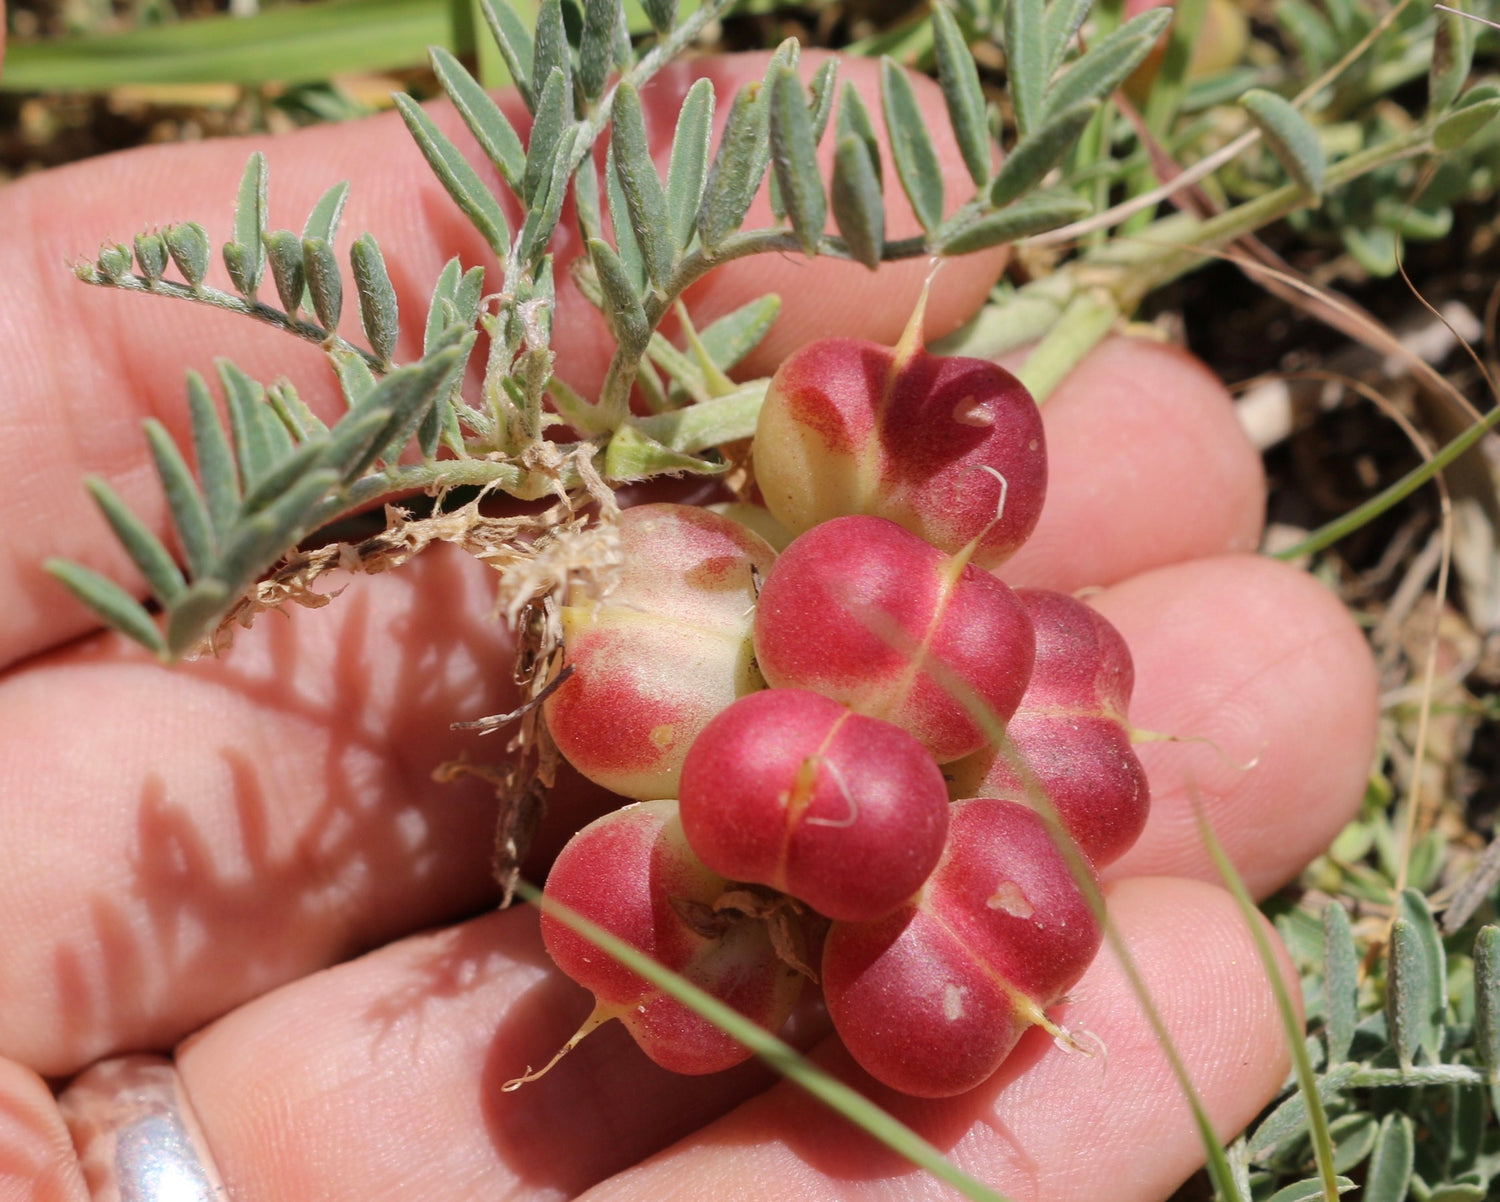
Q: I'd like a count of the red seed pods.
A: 7